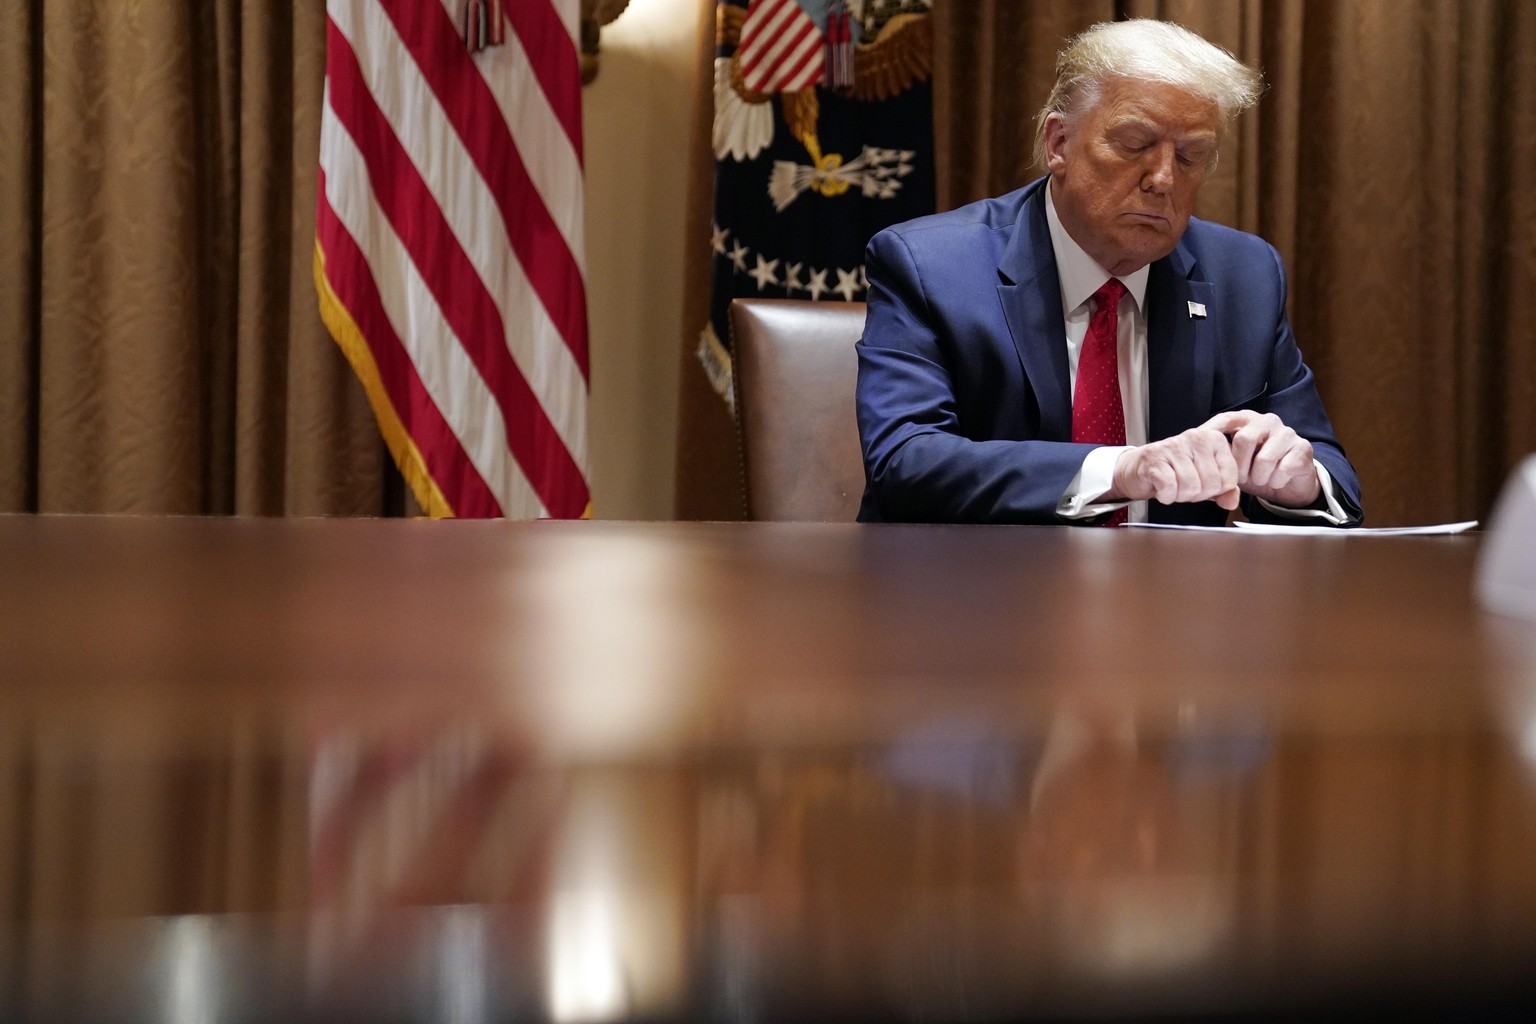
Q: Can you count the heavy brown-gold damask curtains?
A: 2